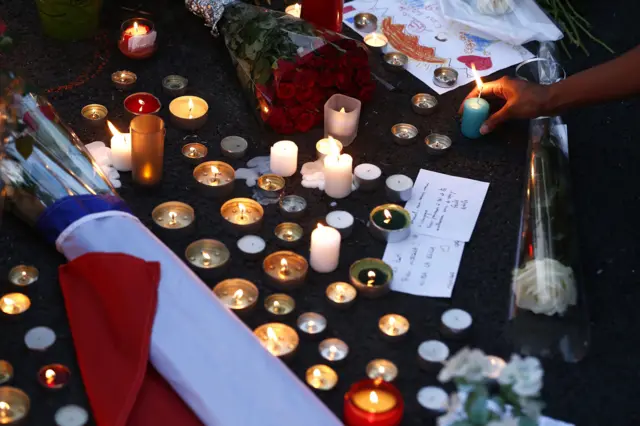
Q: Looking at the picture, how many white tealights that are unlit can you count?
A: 10